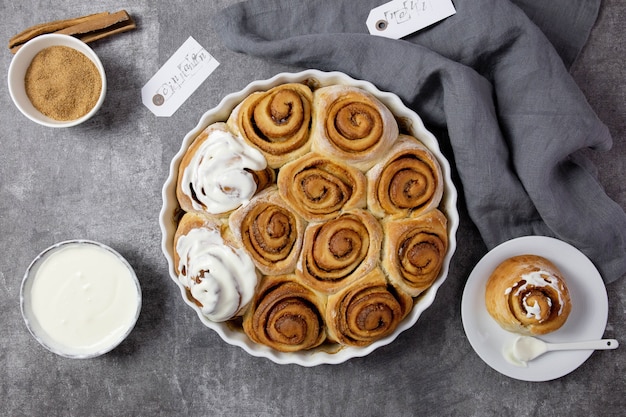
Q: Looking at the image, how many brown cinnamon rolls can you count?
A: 9